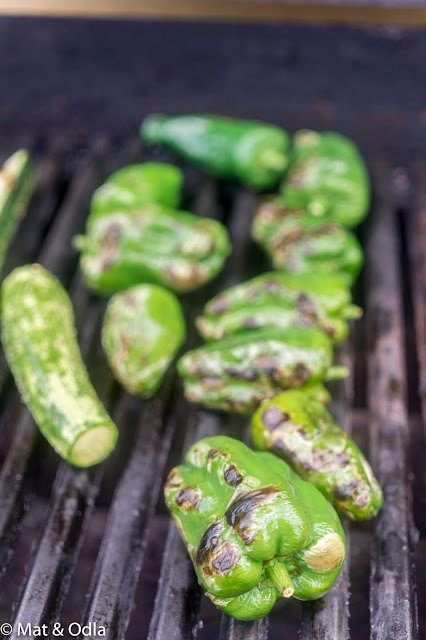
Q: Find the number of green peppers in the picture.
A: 10